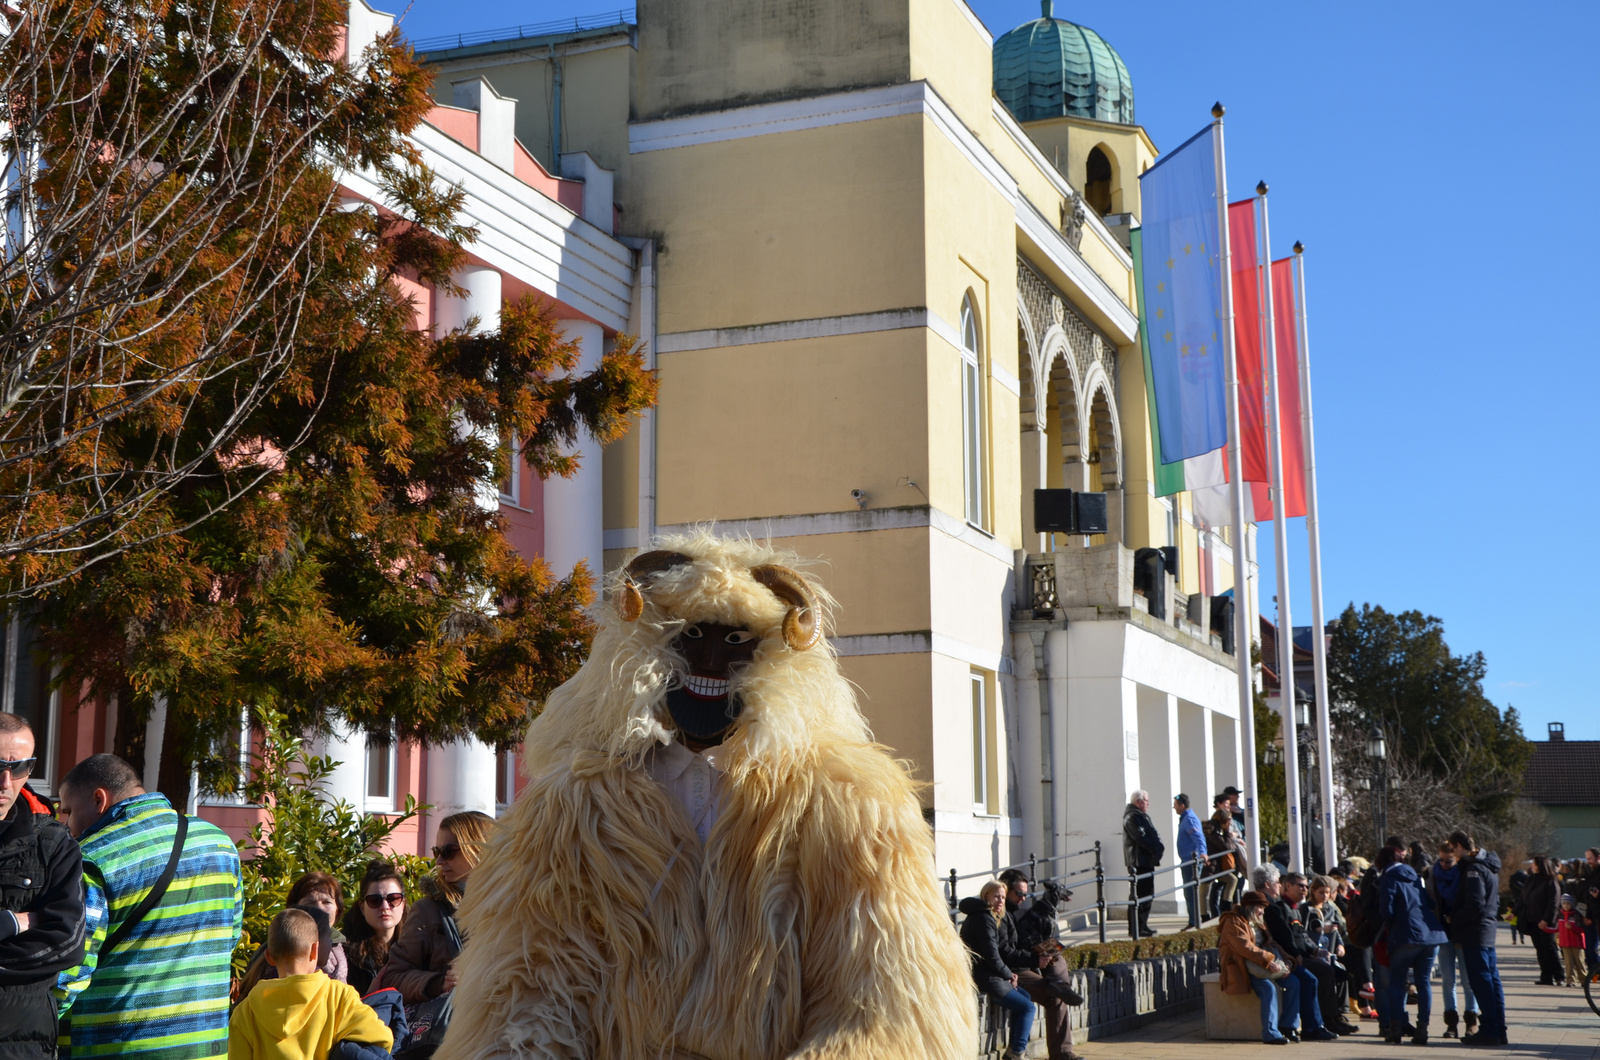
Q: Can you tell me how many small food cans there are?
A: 0